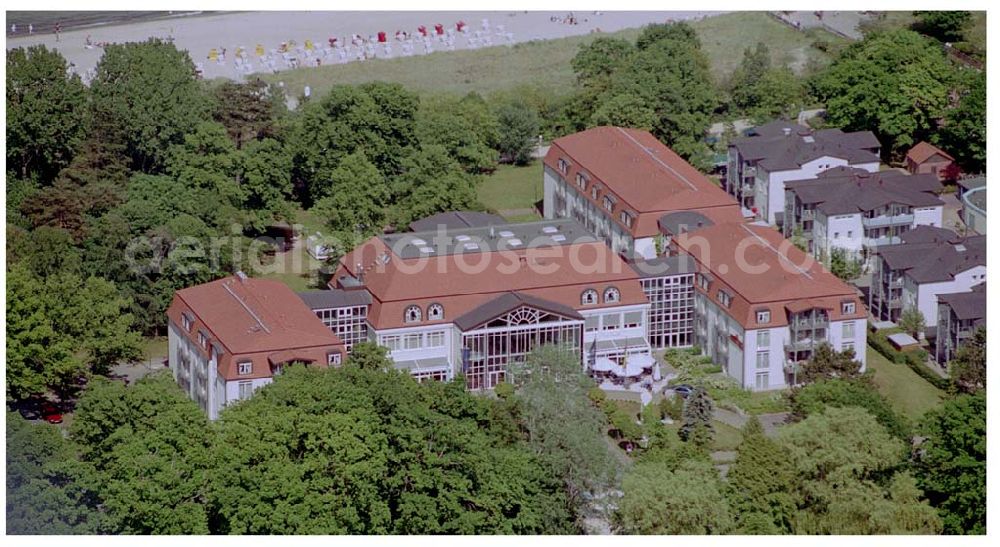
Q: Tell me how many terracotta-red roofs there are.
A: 5